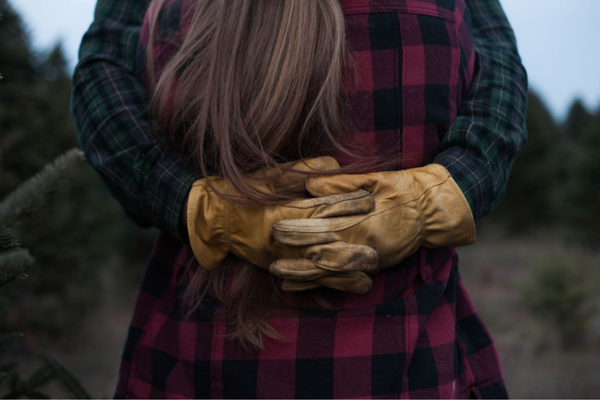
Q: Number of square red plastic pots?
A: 0